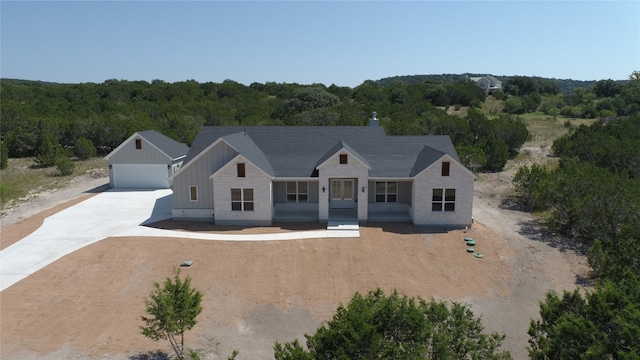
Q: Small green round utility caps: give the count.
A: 4